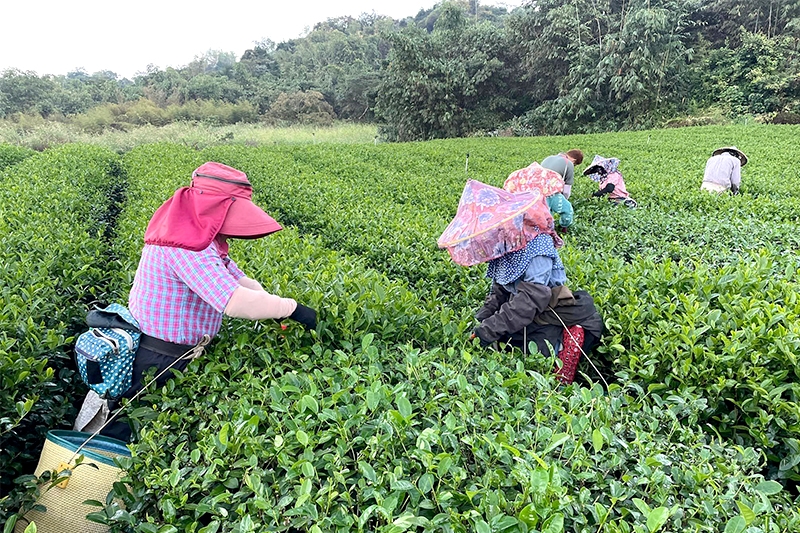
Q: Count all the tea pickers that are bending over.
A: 6